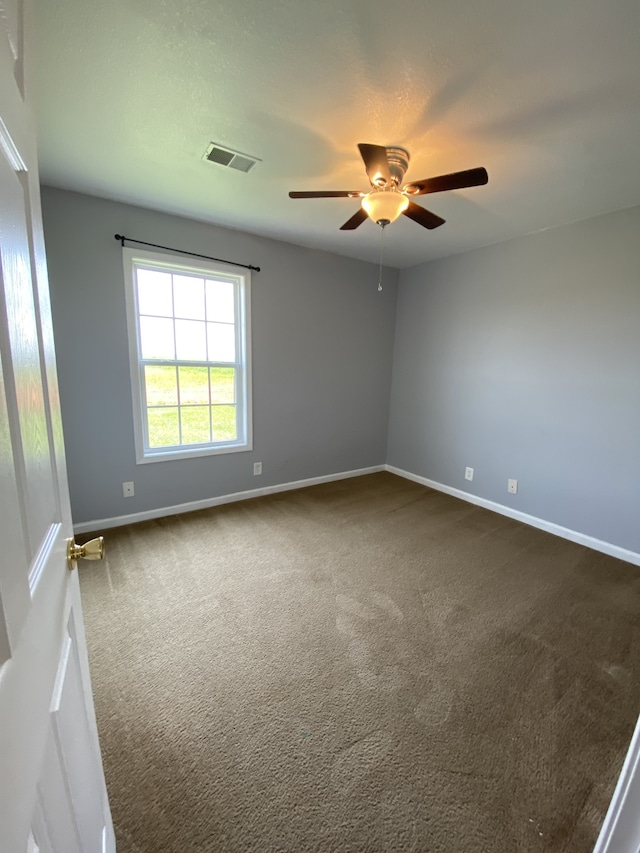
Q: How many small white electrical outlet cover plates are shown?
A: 4